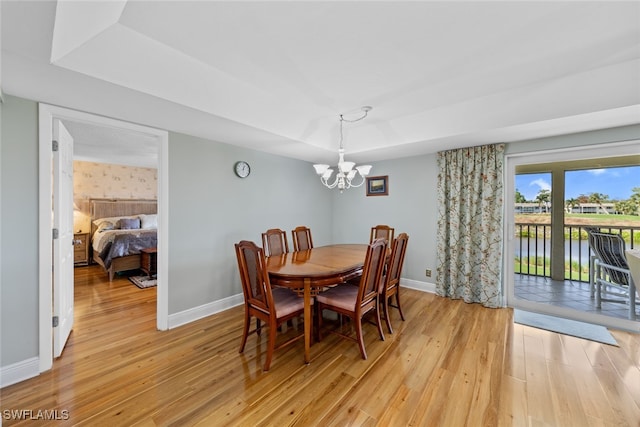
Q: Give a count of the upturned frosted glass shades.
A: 5